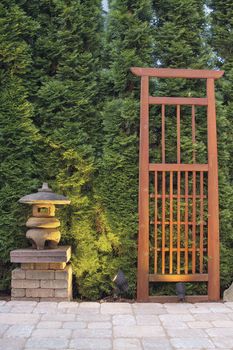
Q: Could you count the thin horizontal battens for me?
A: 3